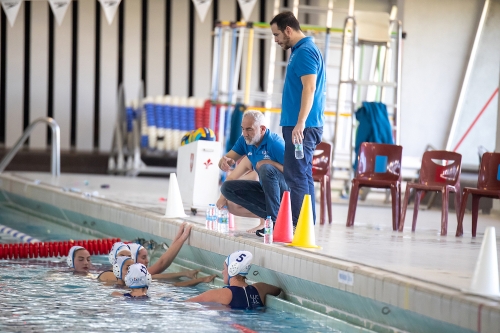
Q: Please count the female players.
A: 6